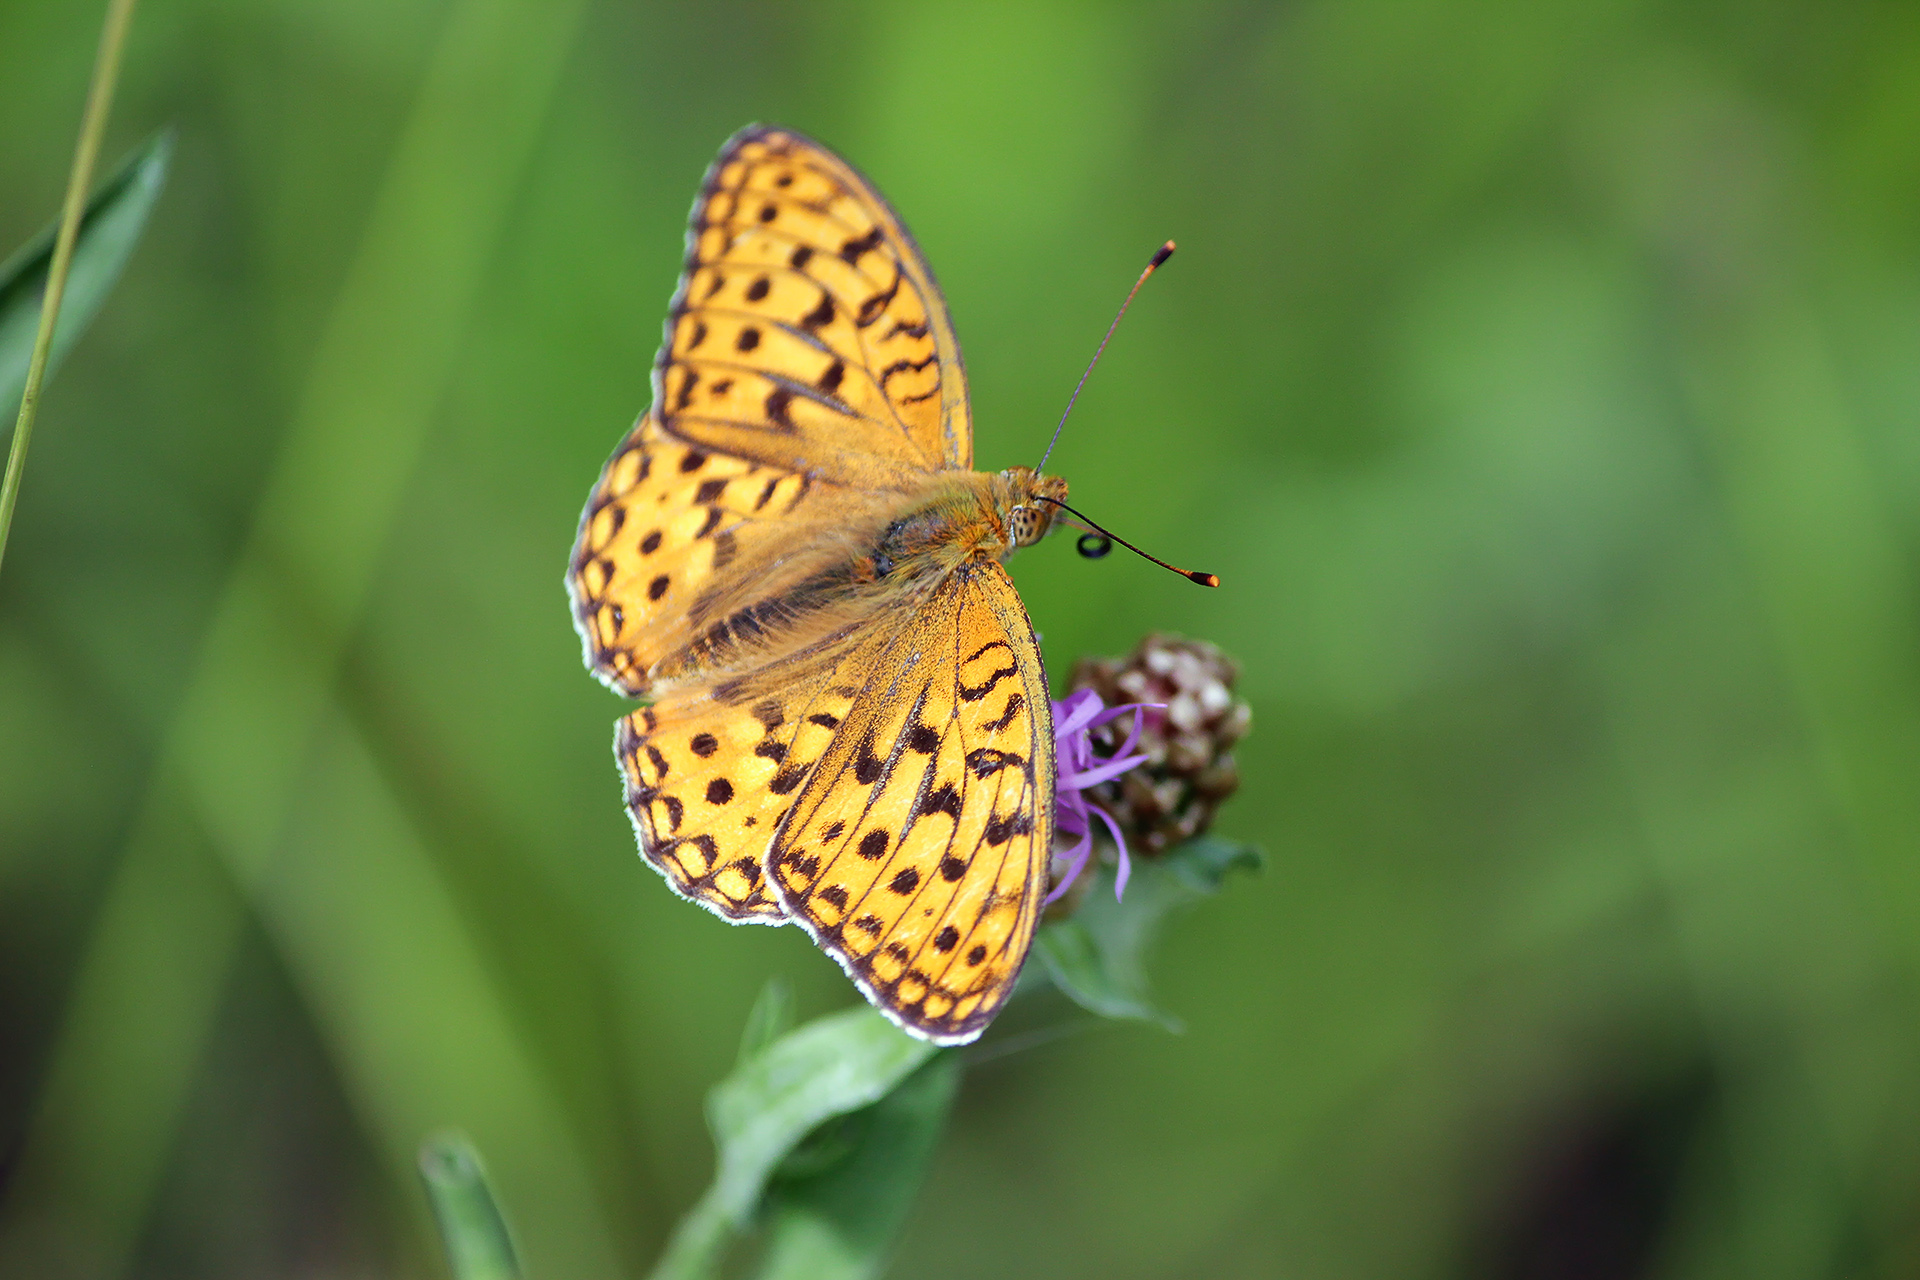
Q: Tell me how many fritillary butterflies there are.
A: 1